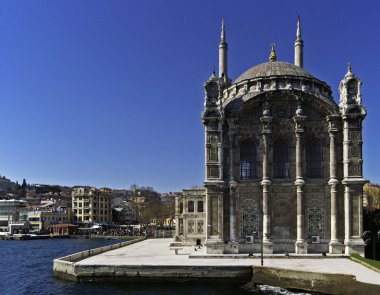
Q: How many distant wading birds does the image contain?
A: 0